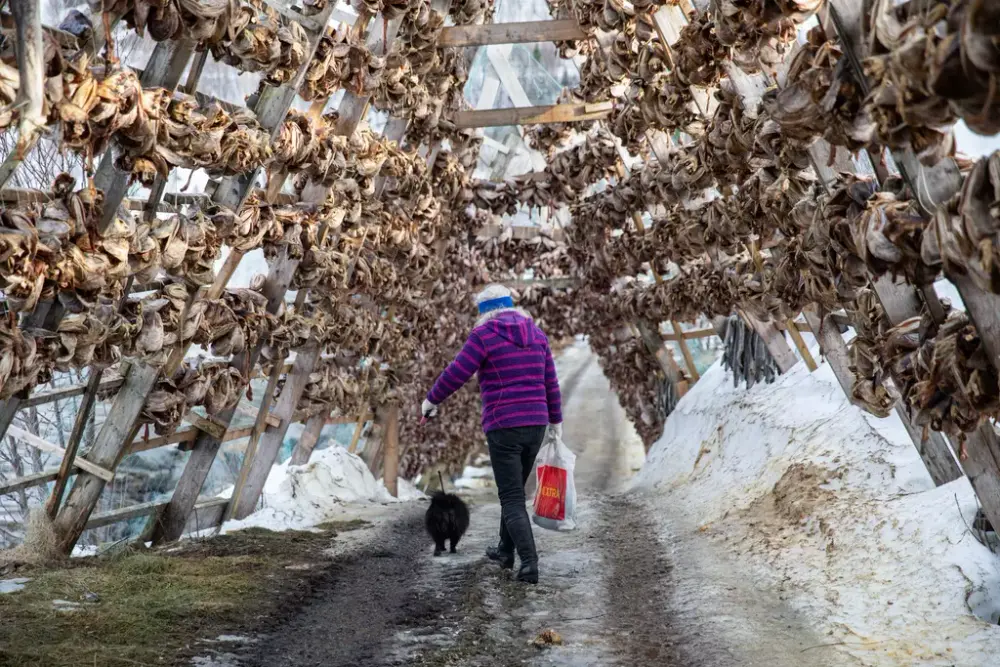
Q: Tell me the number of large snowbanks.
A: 2